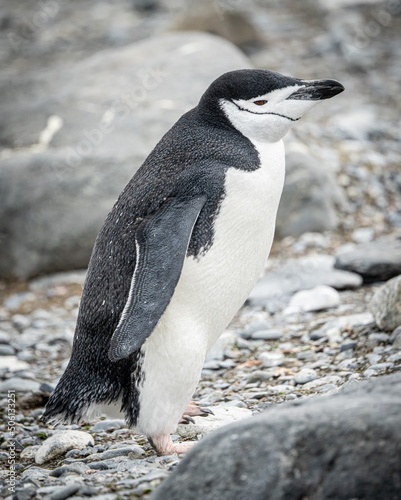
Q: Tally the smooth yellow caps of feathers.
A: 0